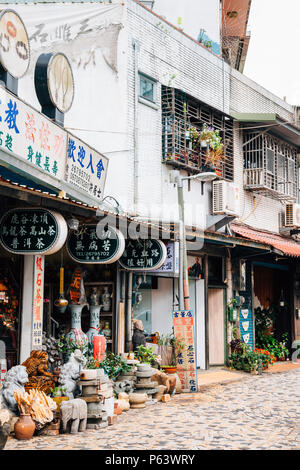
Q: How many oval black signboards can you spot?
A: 3